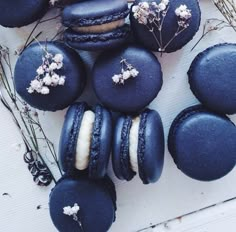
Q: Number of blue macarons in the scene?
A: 10